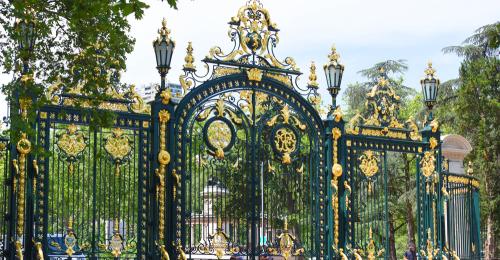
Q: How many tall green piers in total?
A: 4